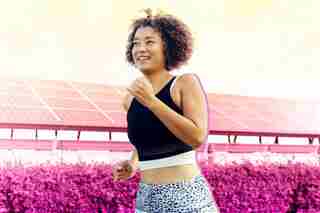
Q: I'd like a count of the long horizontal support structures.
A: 2